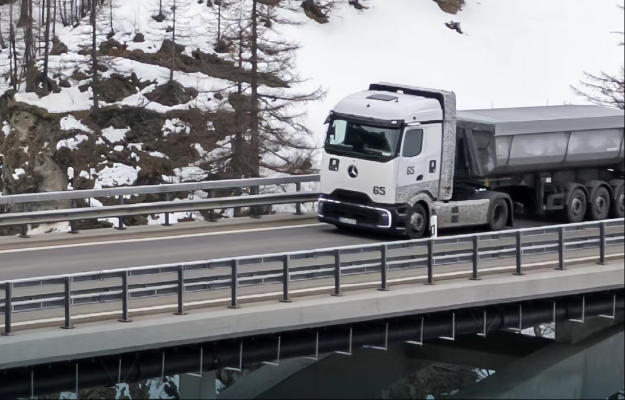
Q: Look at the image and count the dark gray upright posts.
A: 13